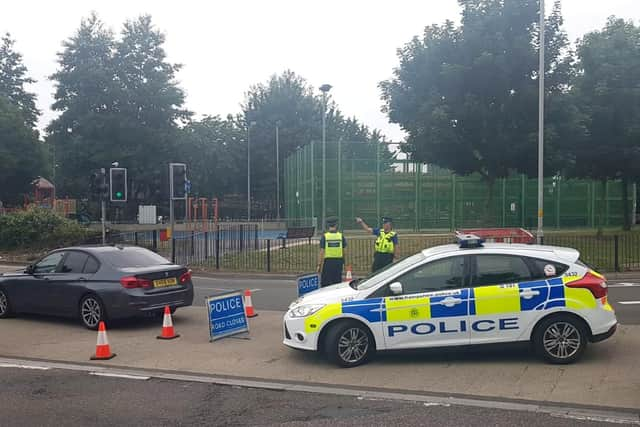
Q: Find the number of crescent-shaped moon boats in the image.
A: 0